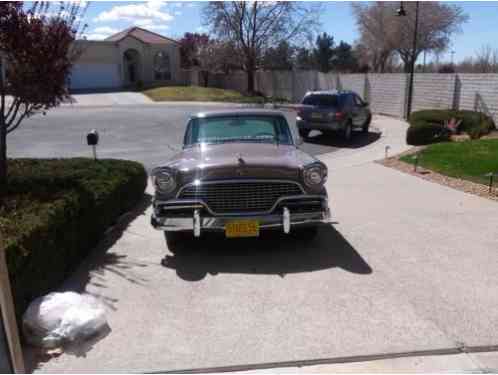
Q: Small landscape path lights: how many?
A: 3